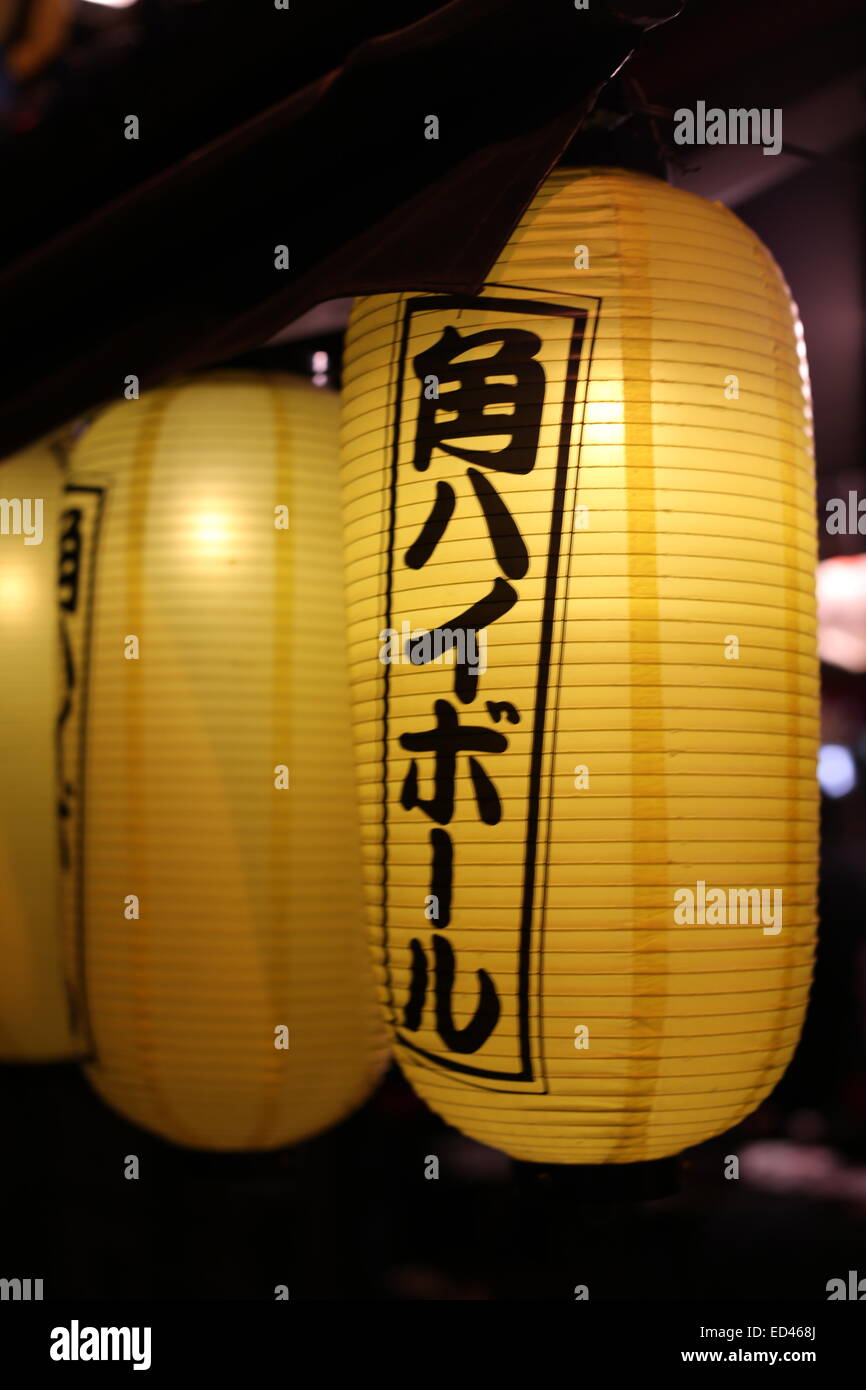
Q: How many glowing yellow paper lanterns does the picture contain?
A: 3